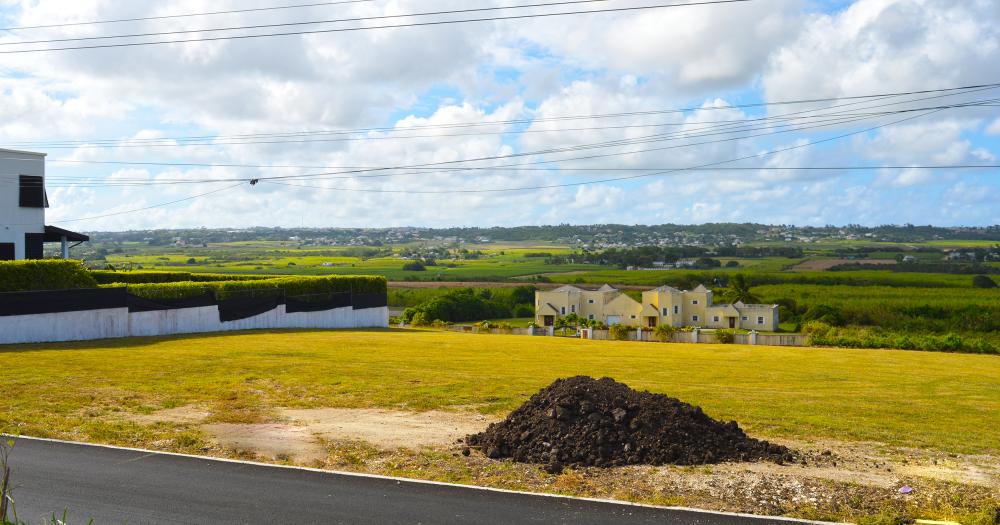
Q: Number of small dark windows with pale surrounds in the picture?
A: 12